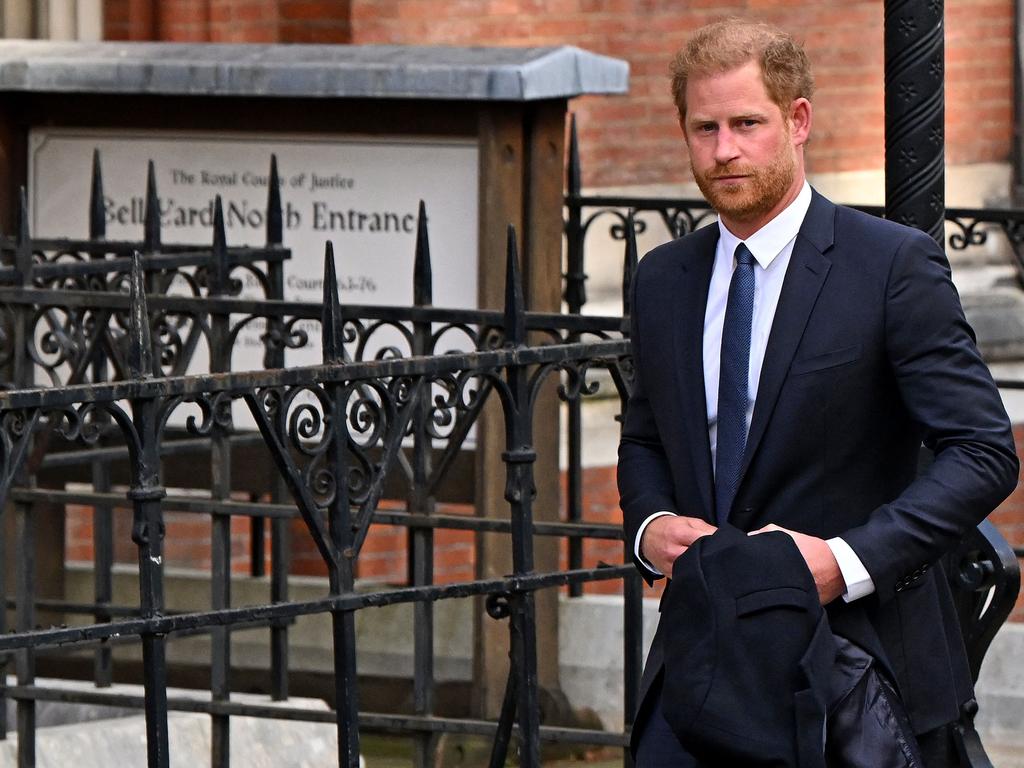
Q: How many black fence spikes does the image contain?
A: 11